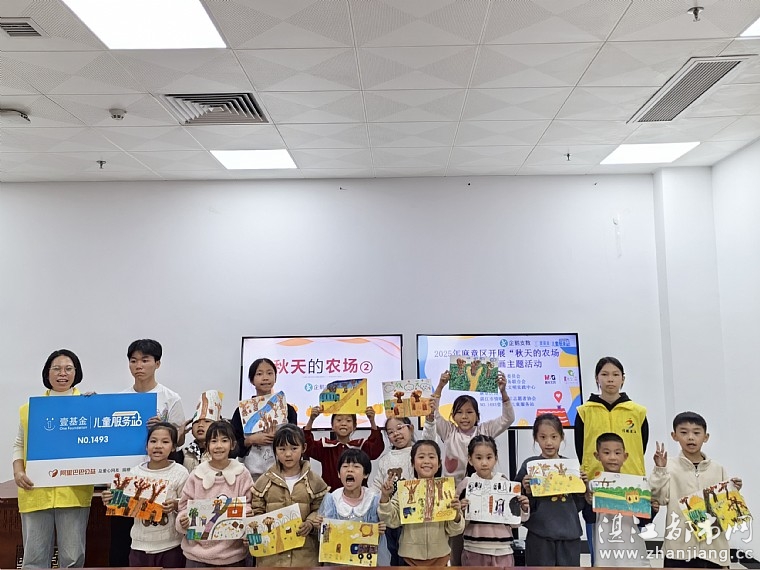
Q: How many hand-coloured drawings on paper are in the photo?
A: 14